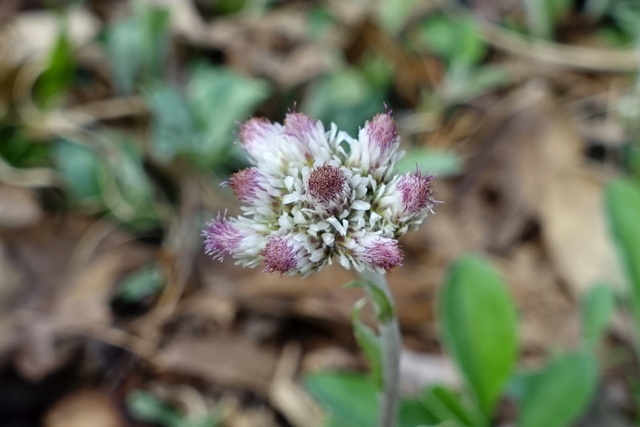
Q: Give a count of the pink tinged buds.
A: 9